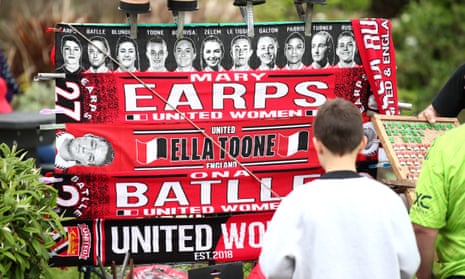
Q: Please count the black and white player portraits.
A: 12